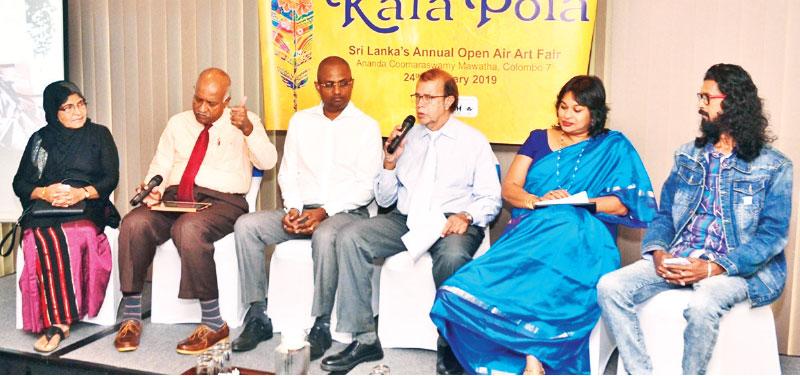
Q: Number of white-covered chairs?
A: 6